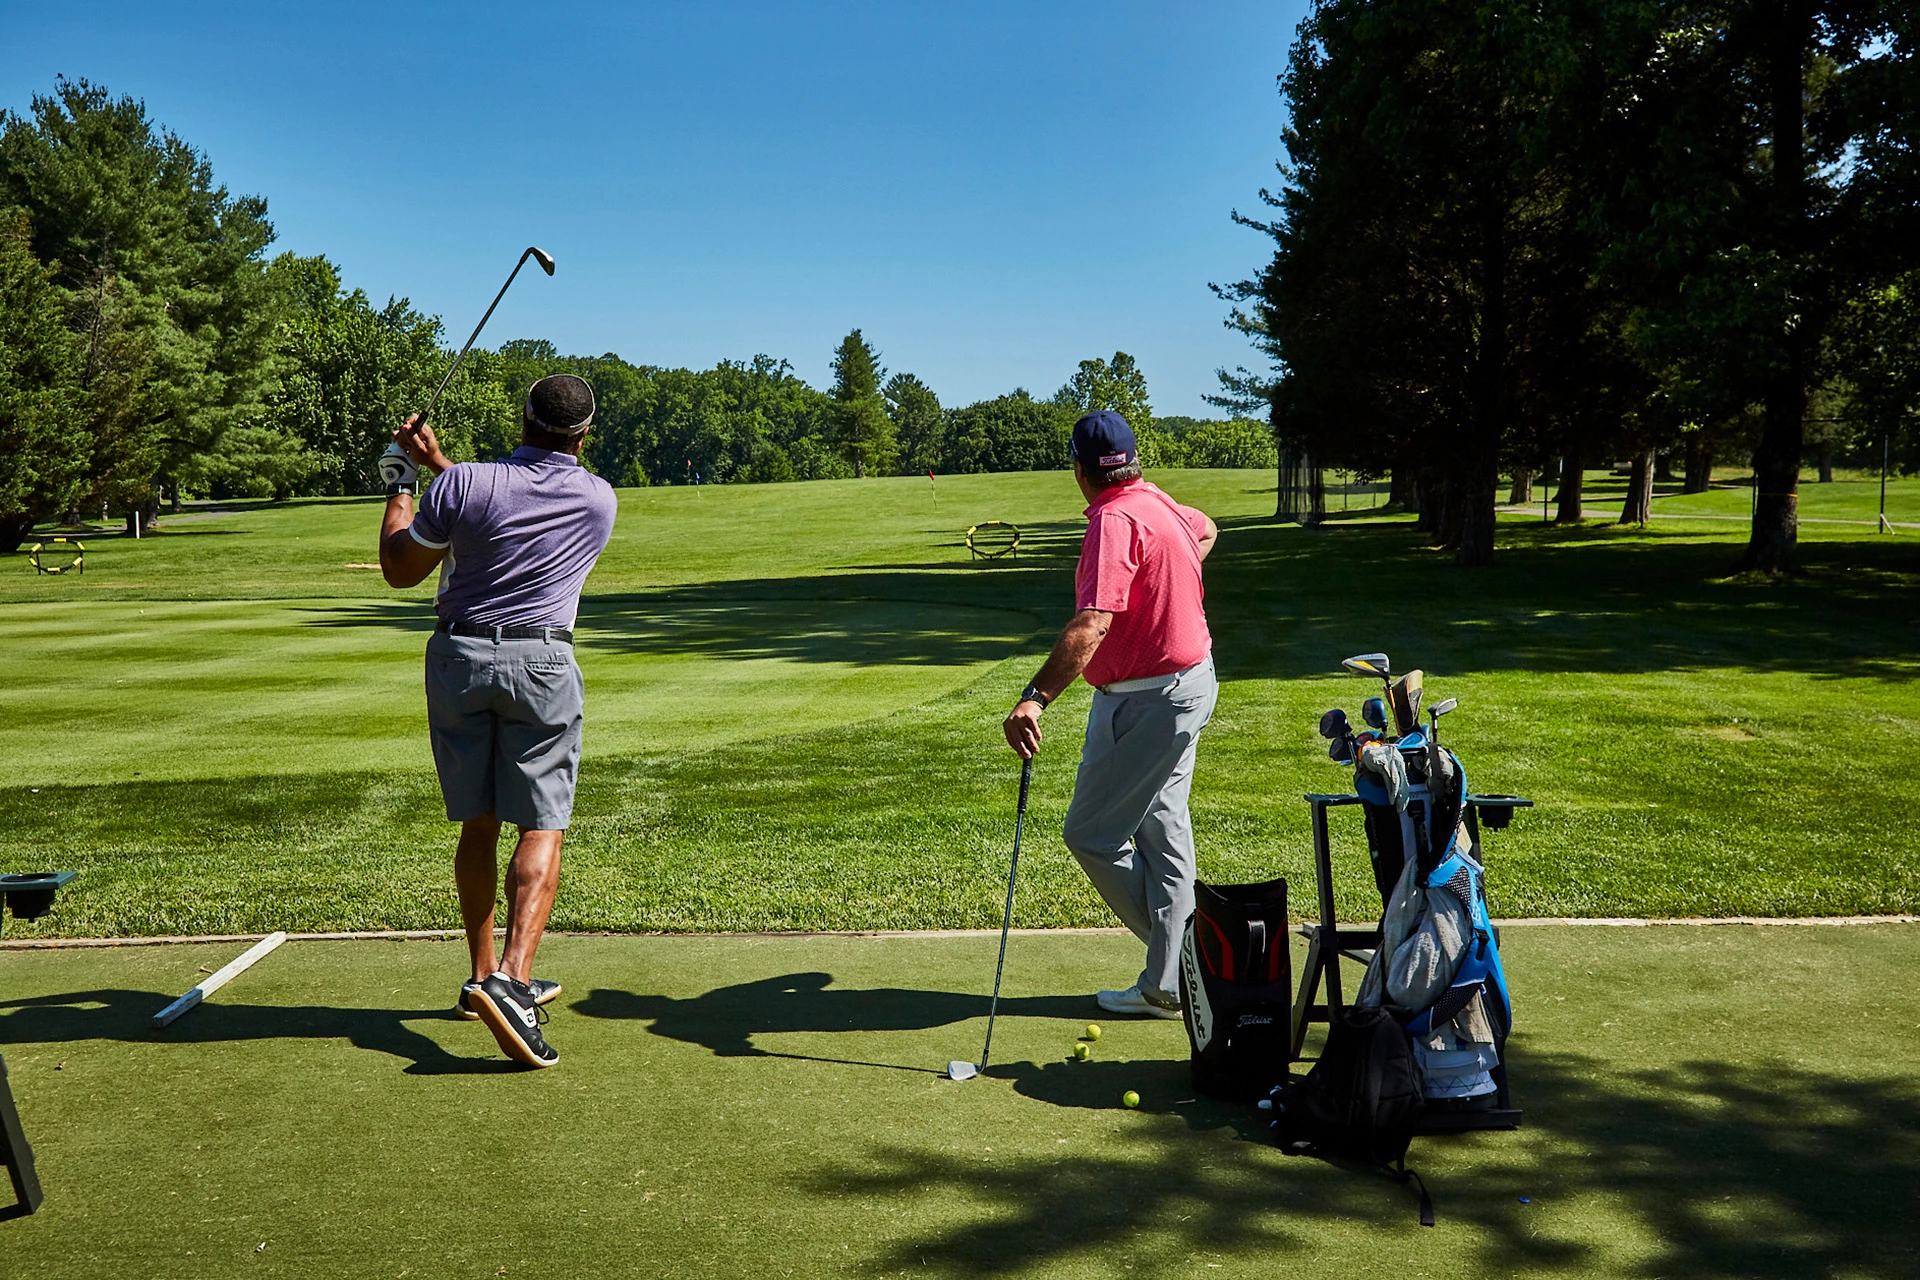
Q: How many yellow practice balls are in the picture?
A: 3